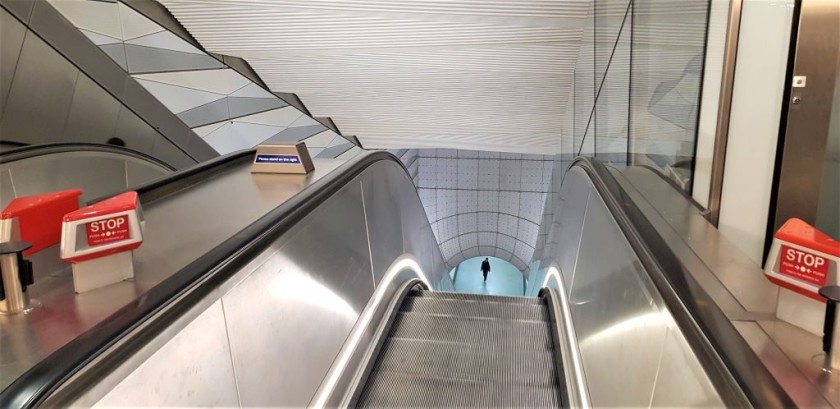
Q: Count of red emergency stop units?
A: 3